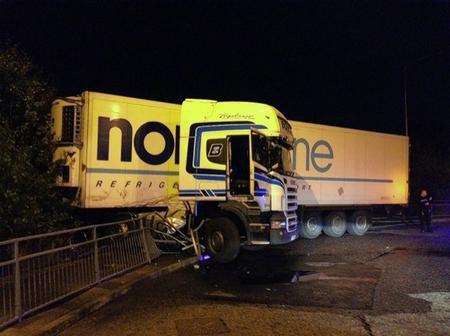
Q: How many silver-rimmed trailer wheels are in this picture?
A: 3